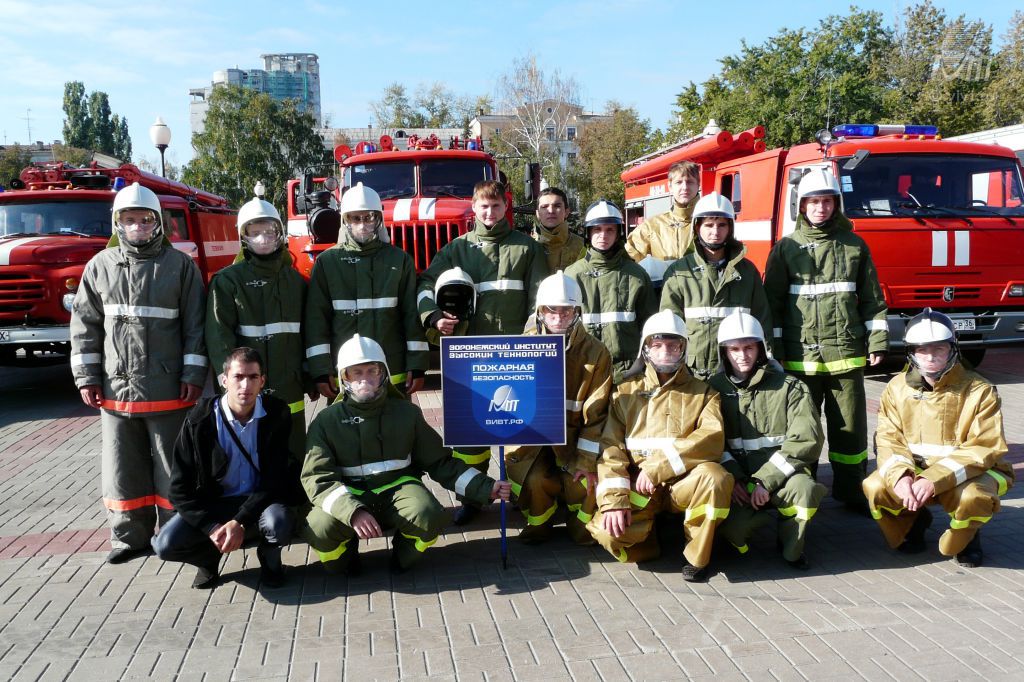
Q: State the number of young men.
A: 15